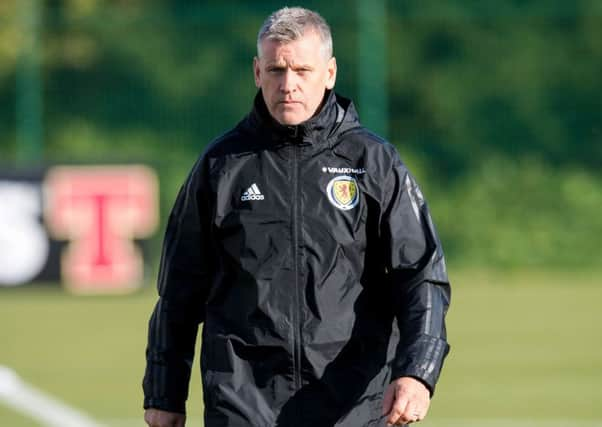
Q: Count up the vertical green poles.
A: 2